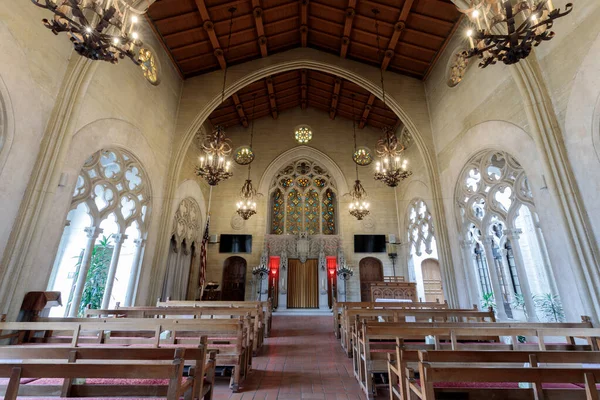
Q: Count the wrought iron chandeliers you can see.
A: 6